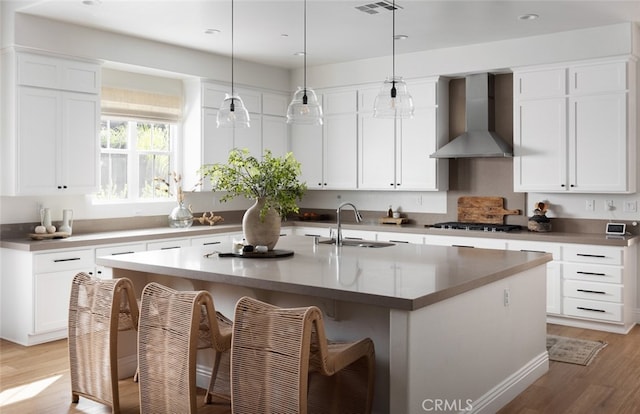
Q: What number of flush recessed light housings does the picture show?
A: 5